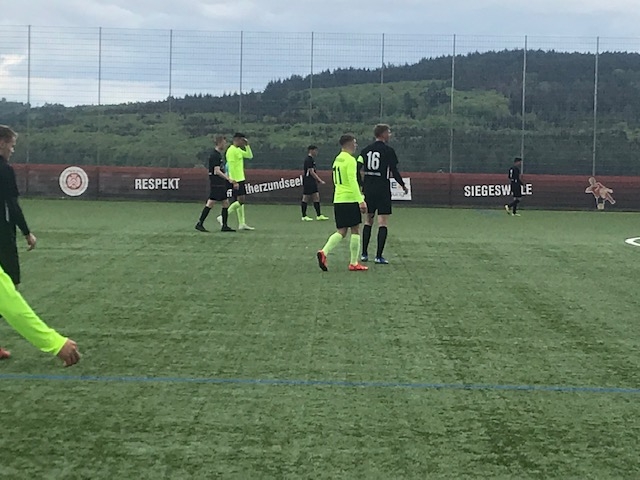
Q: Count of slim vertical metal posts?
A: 9